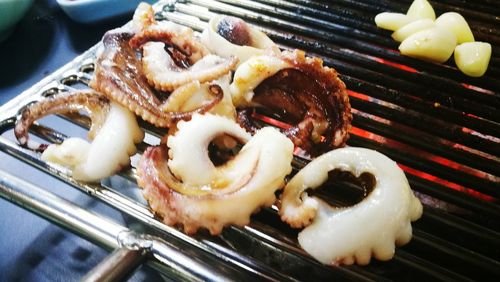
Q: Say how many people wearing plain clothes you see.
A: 0